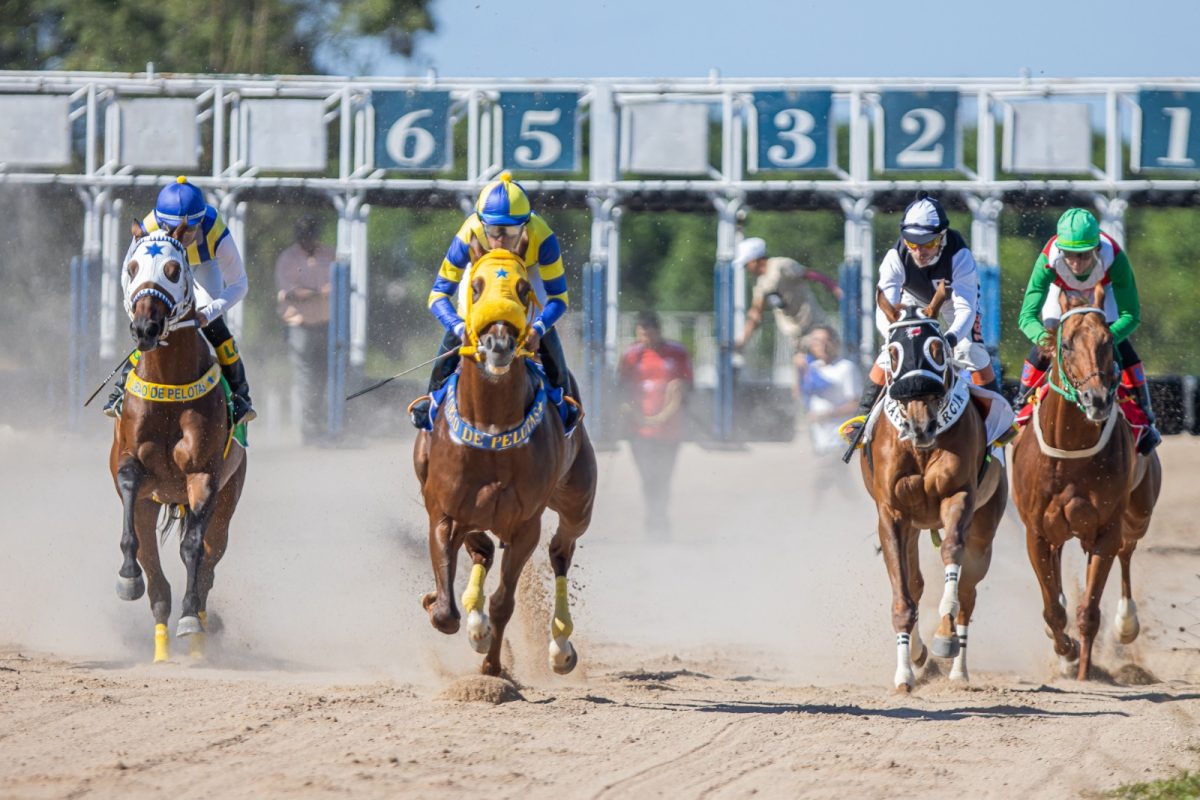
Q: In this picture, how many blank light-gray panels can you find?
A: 5